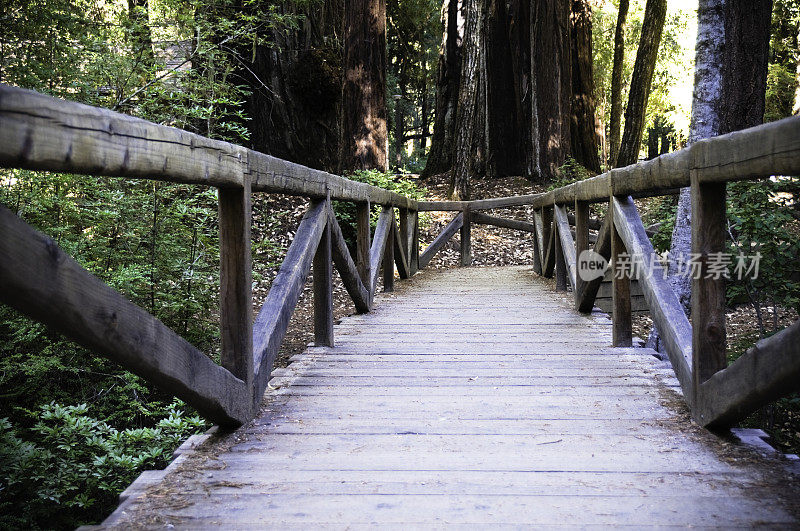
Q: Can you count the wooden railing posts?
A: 13